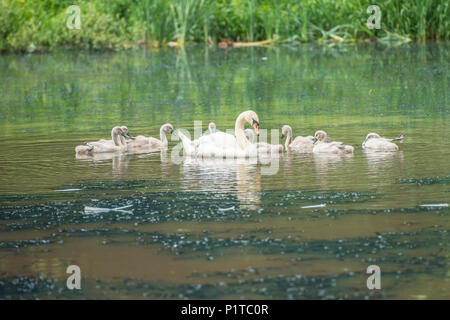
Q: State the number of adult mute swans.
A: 1